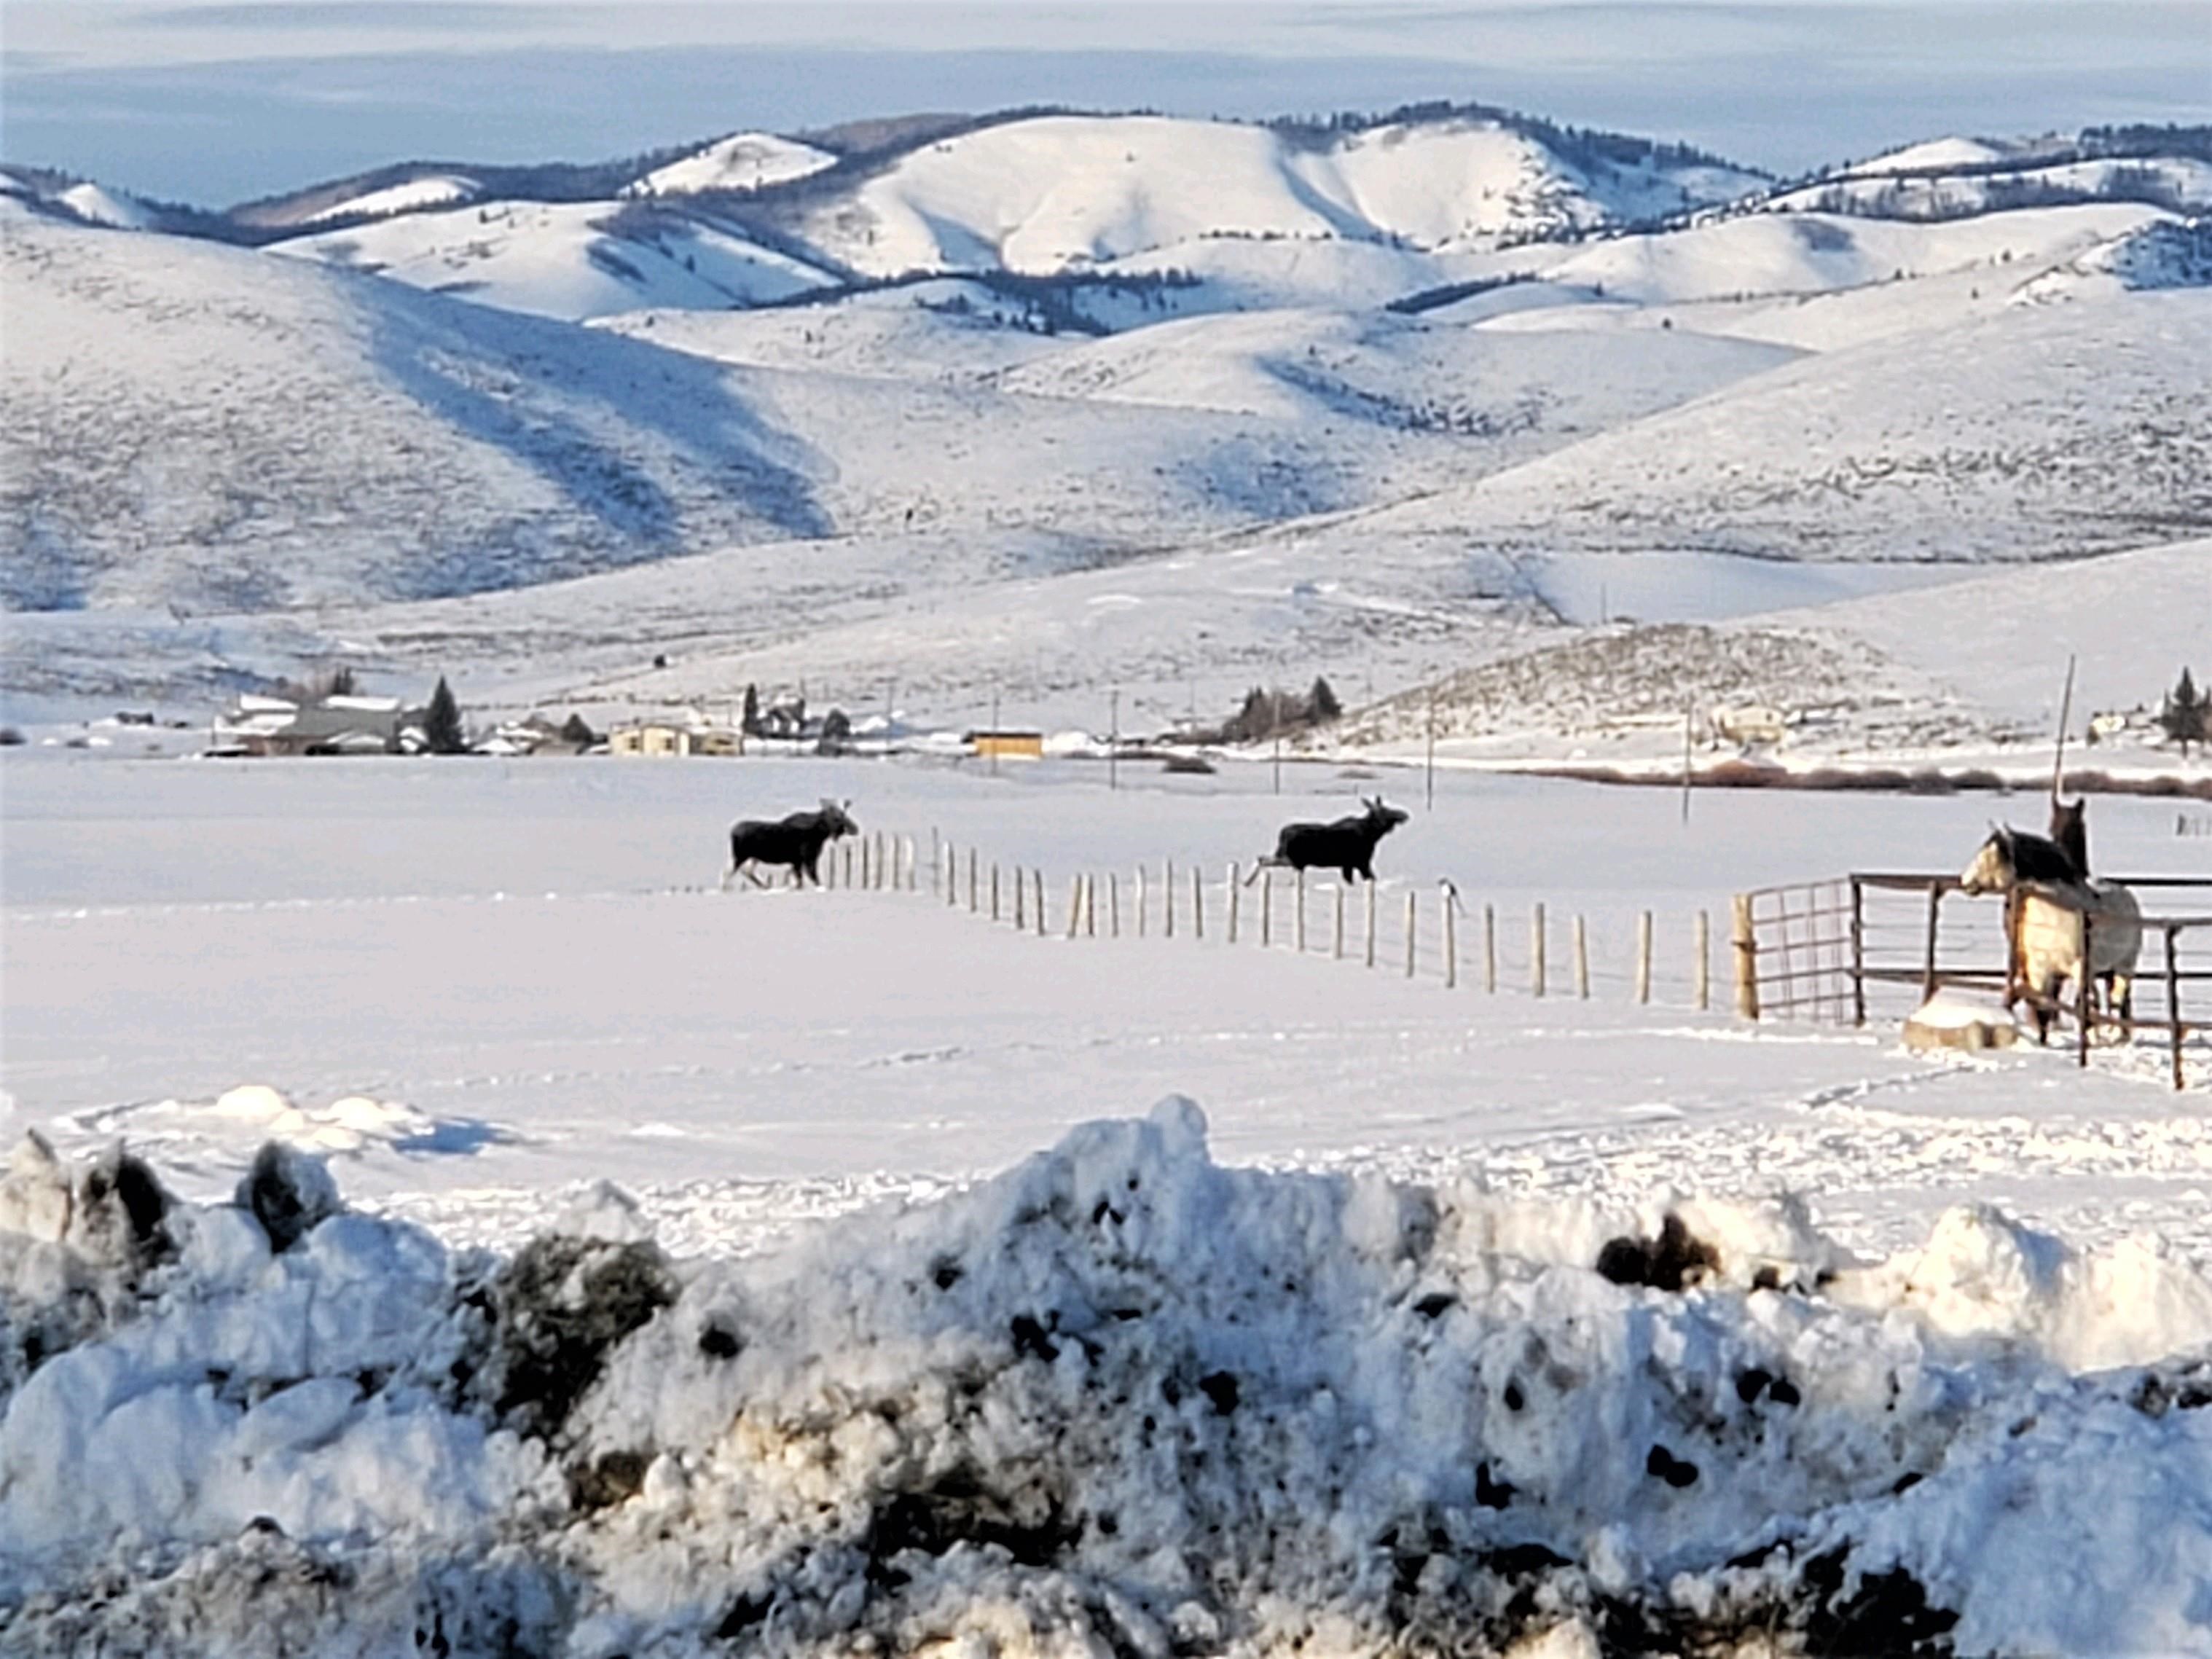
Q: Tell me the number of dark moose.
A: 2